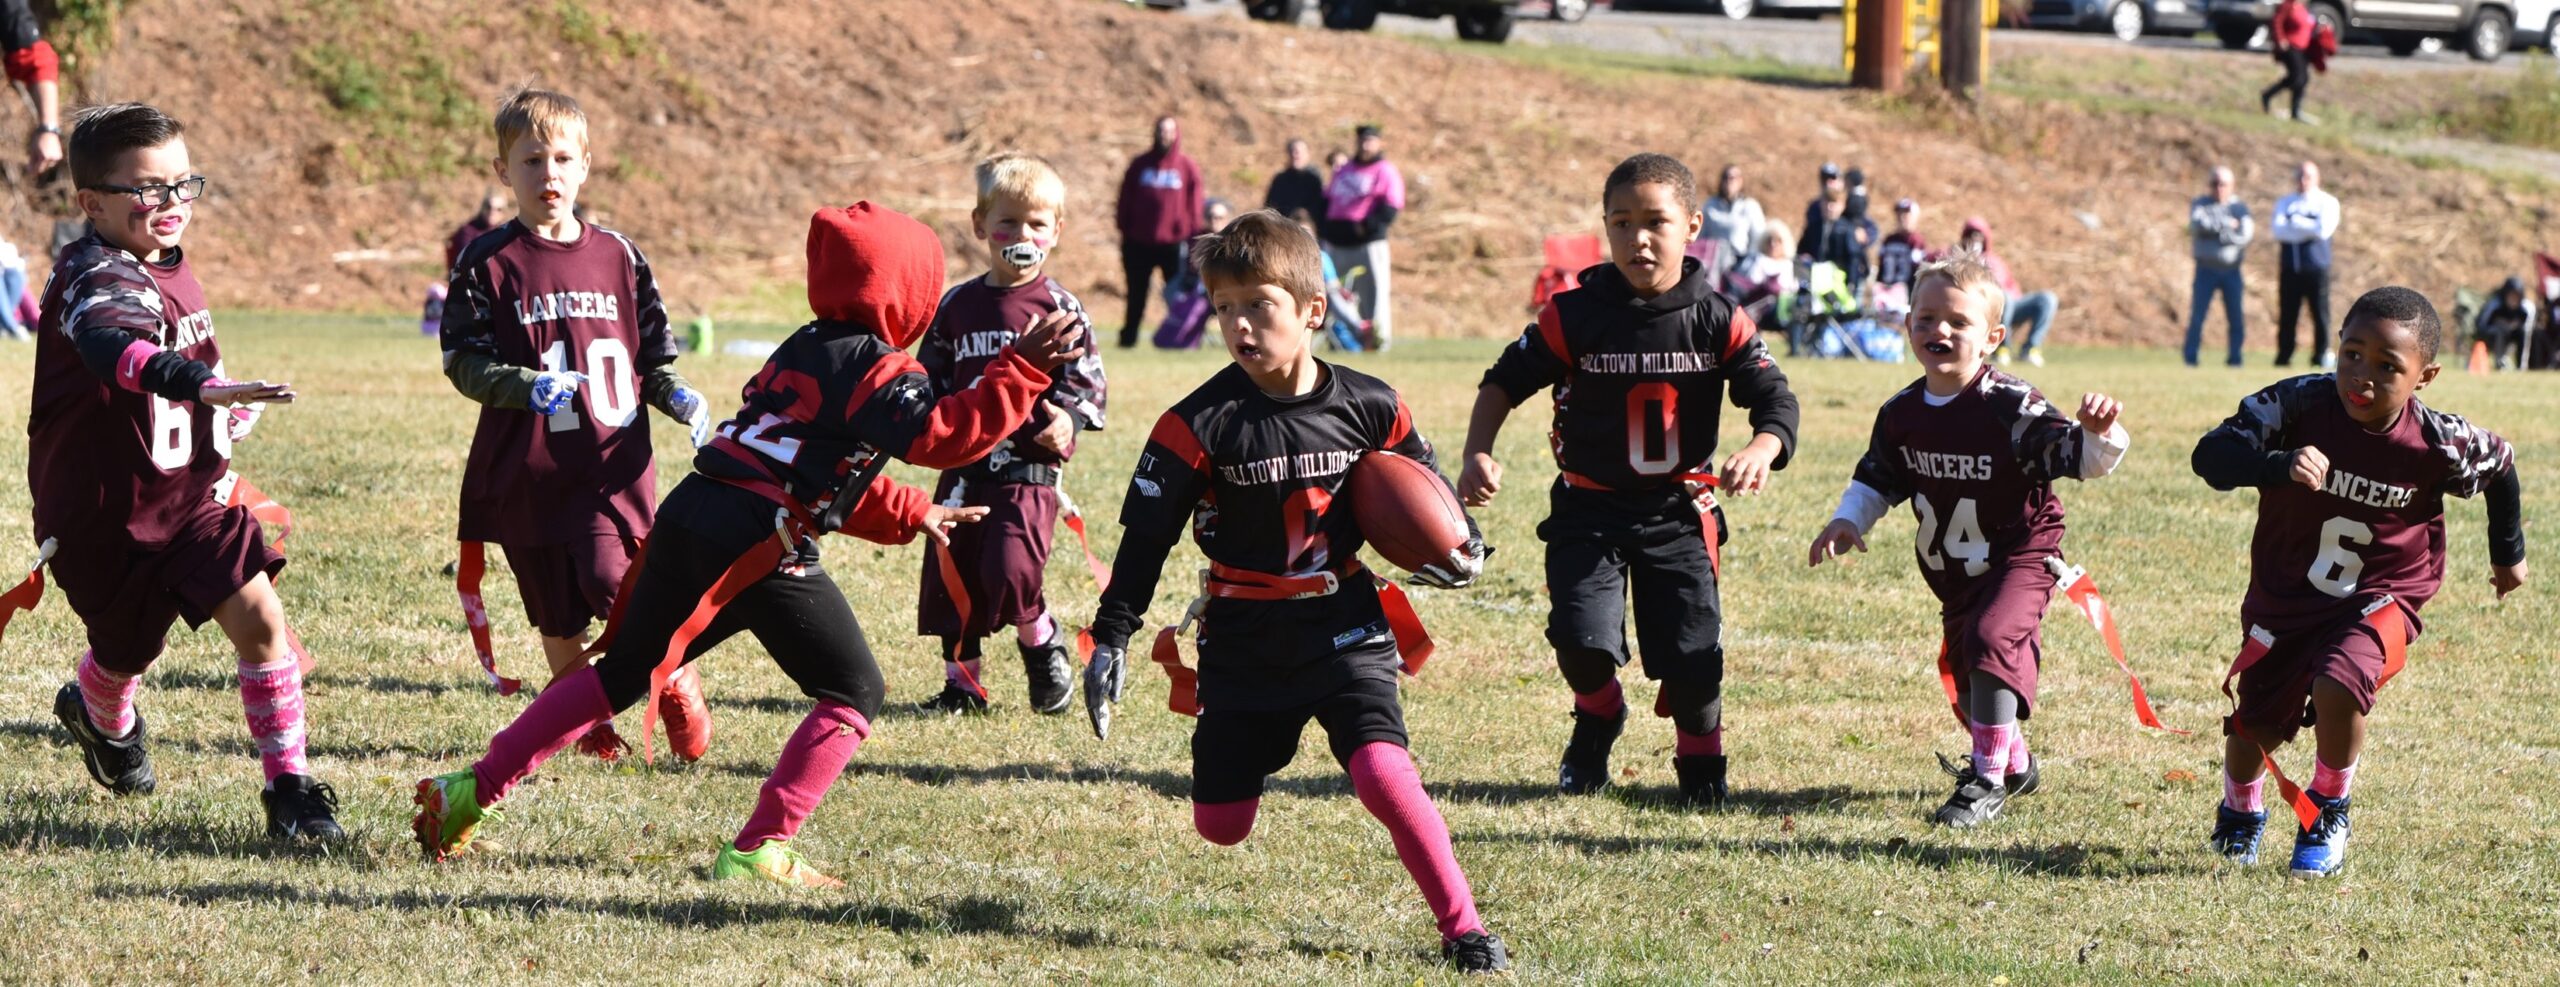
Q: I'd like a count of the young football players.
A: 8